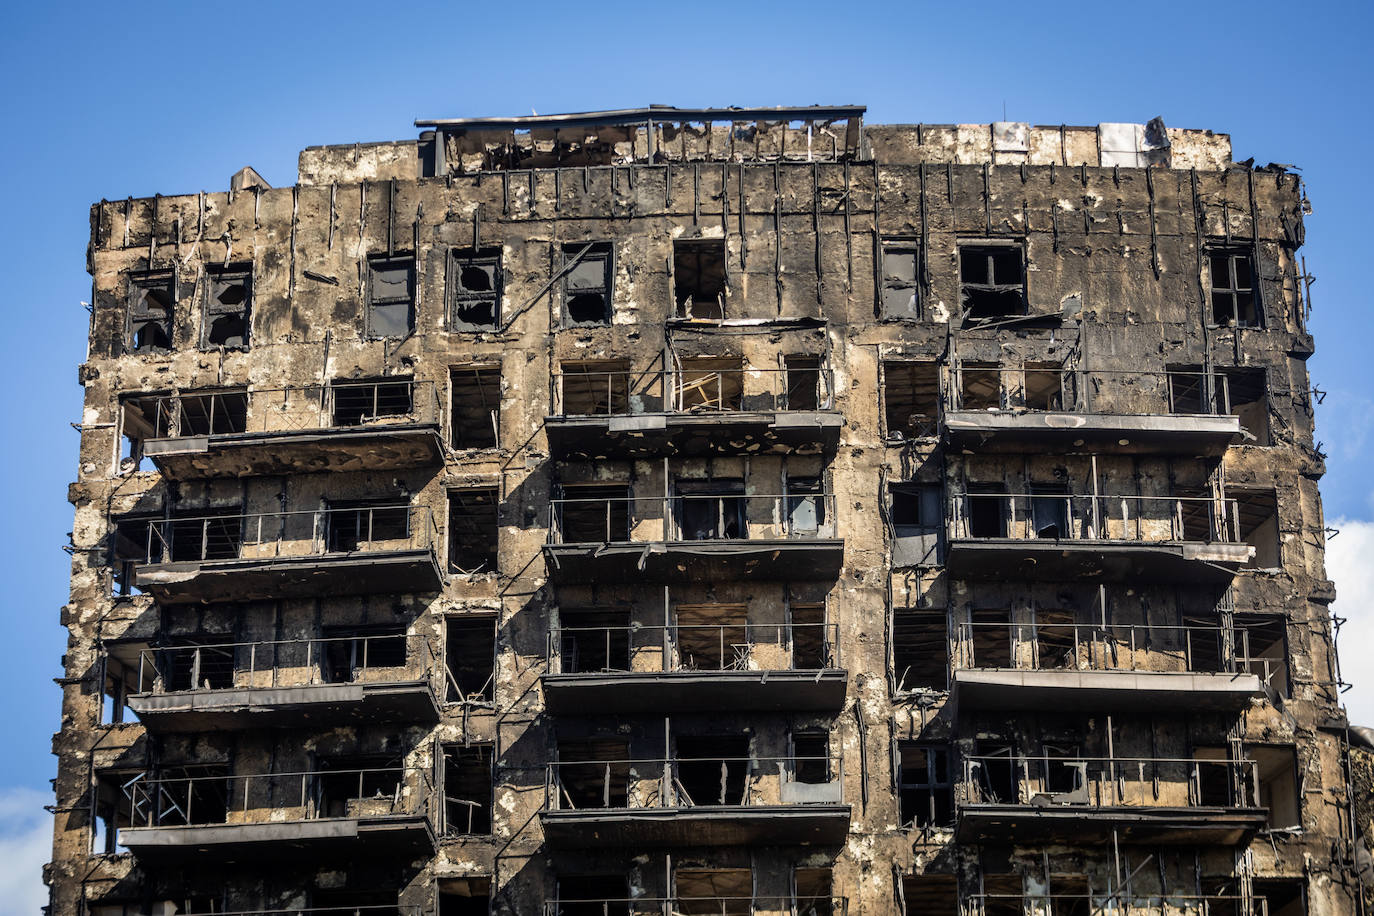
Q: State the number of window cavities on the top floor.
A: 9